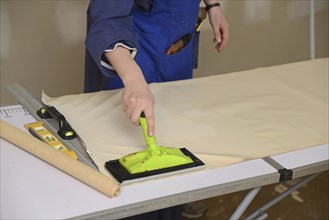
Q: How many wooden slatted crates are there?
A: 0